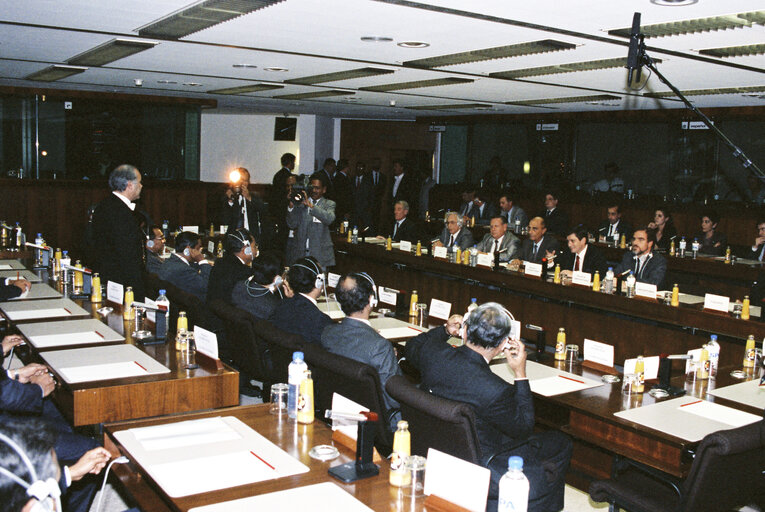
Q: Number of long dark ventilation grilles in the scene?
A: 14